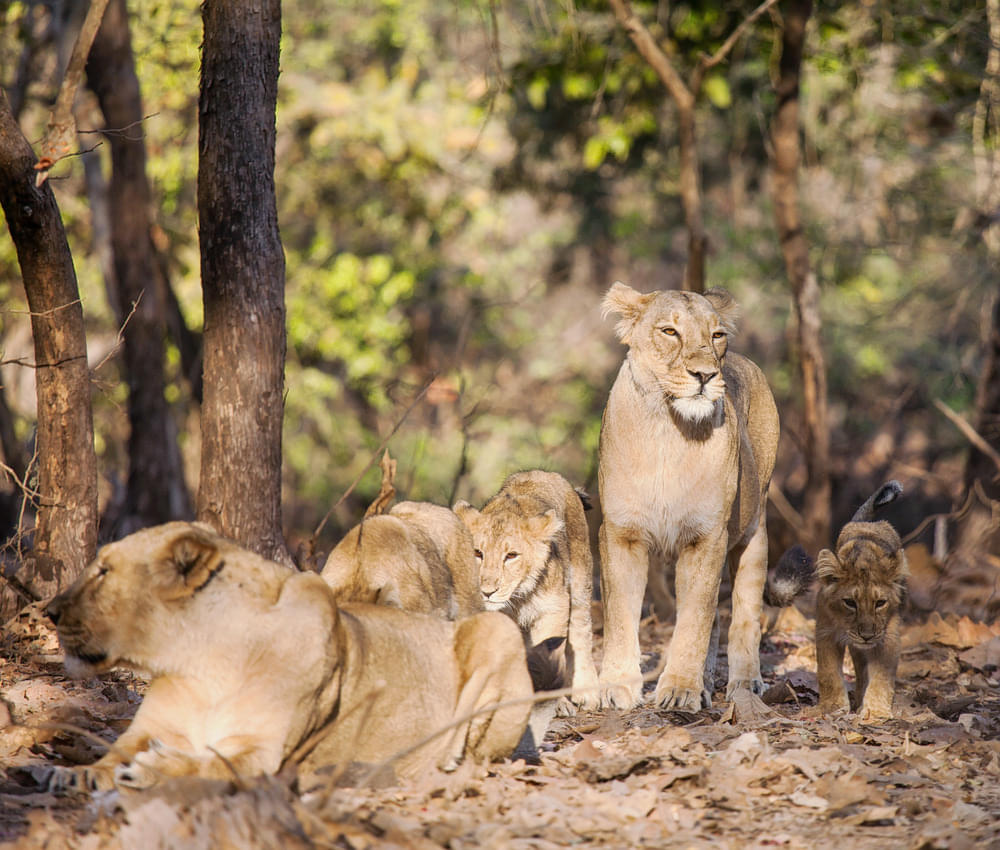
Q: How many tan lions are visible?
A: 5